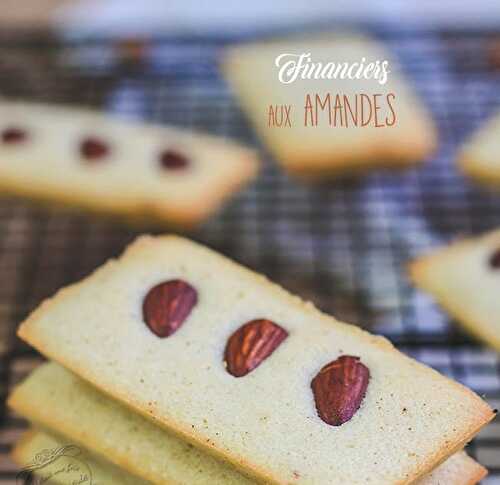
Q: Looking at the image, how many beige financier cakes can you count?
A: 7